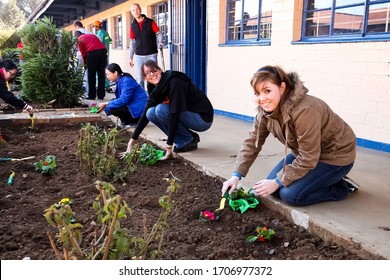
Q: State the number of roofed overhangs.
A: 1